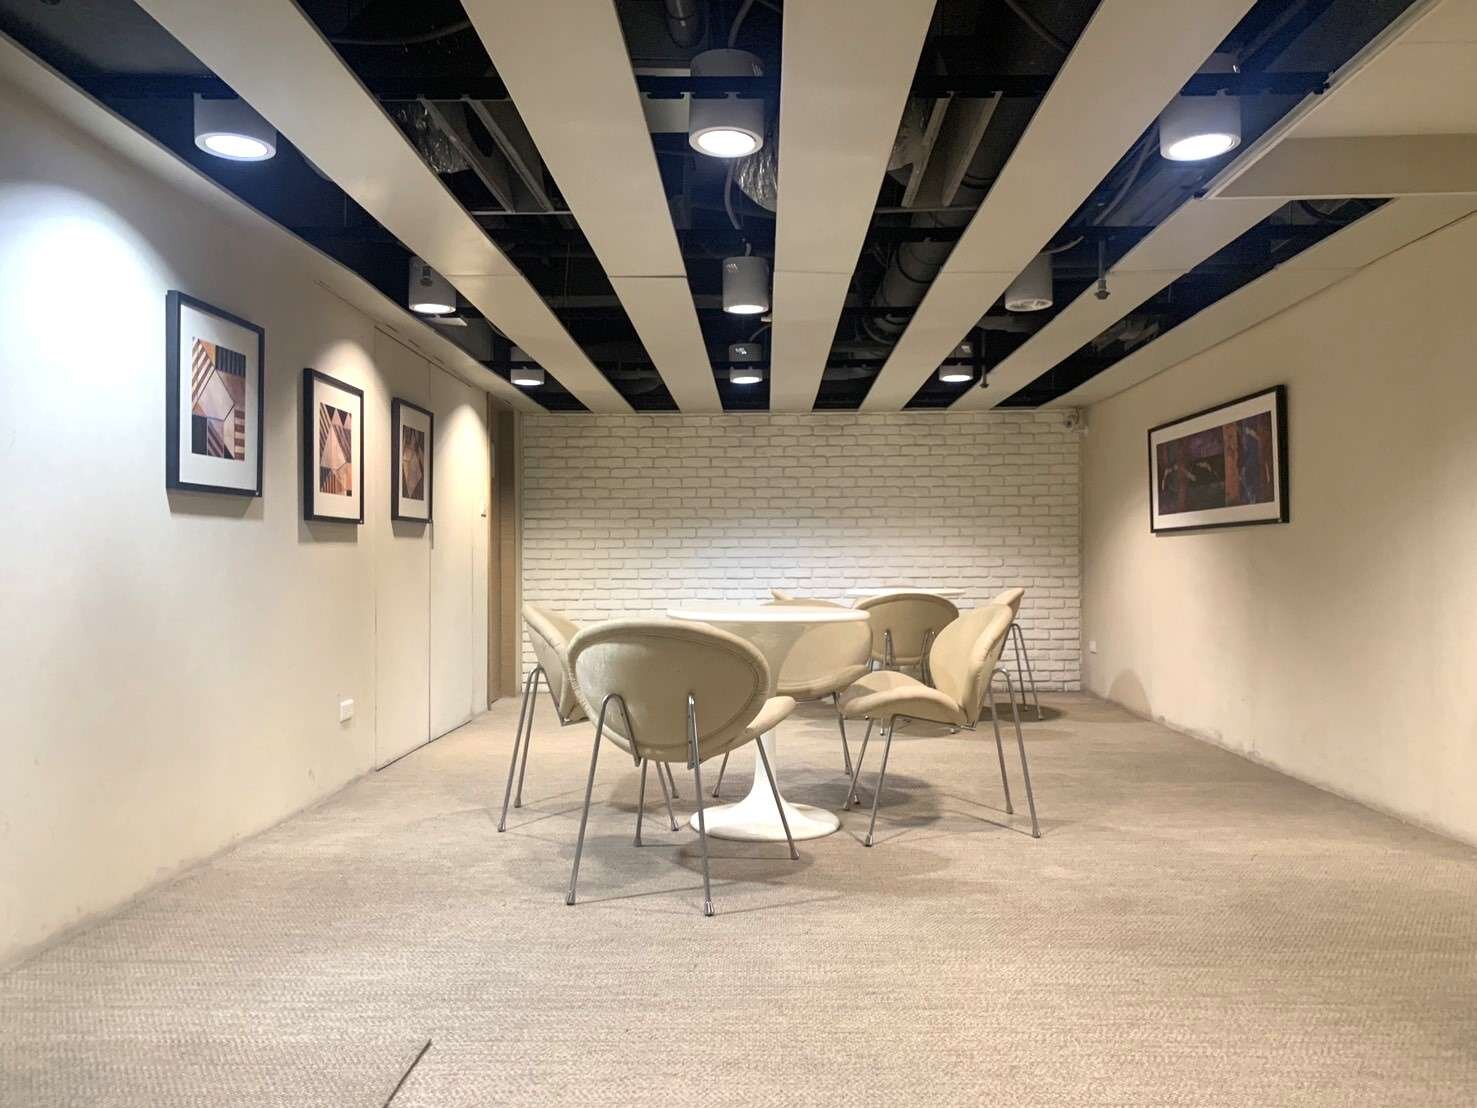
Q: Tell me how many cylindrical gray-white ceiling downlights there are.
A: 9